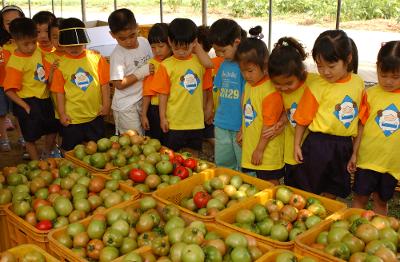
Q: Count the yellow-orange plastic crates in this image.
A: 11